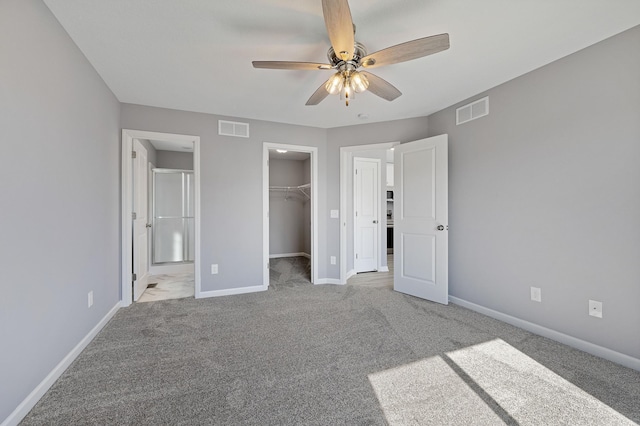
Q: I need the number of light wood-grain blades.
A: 5